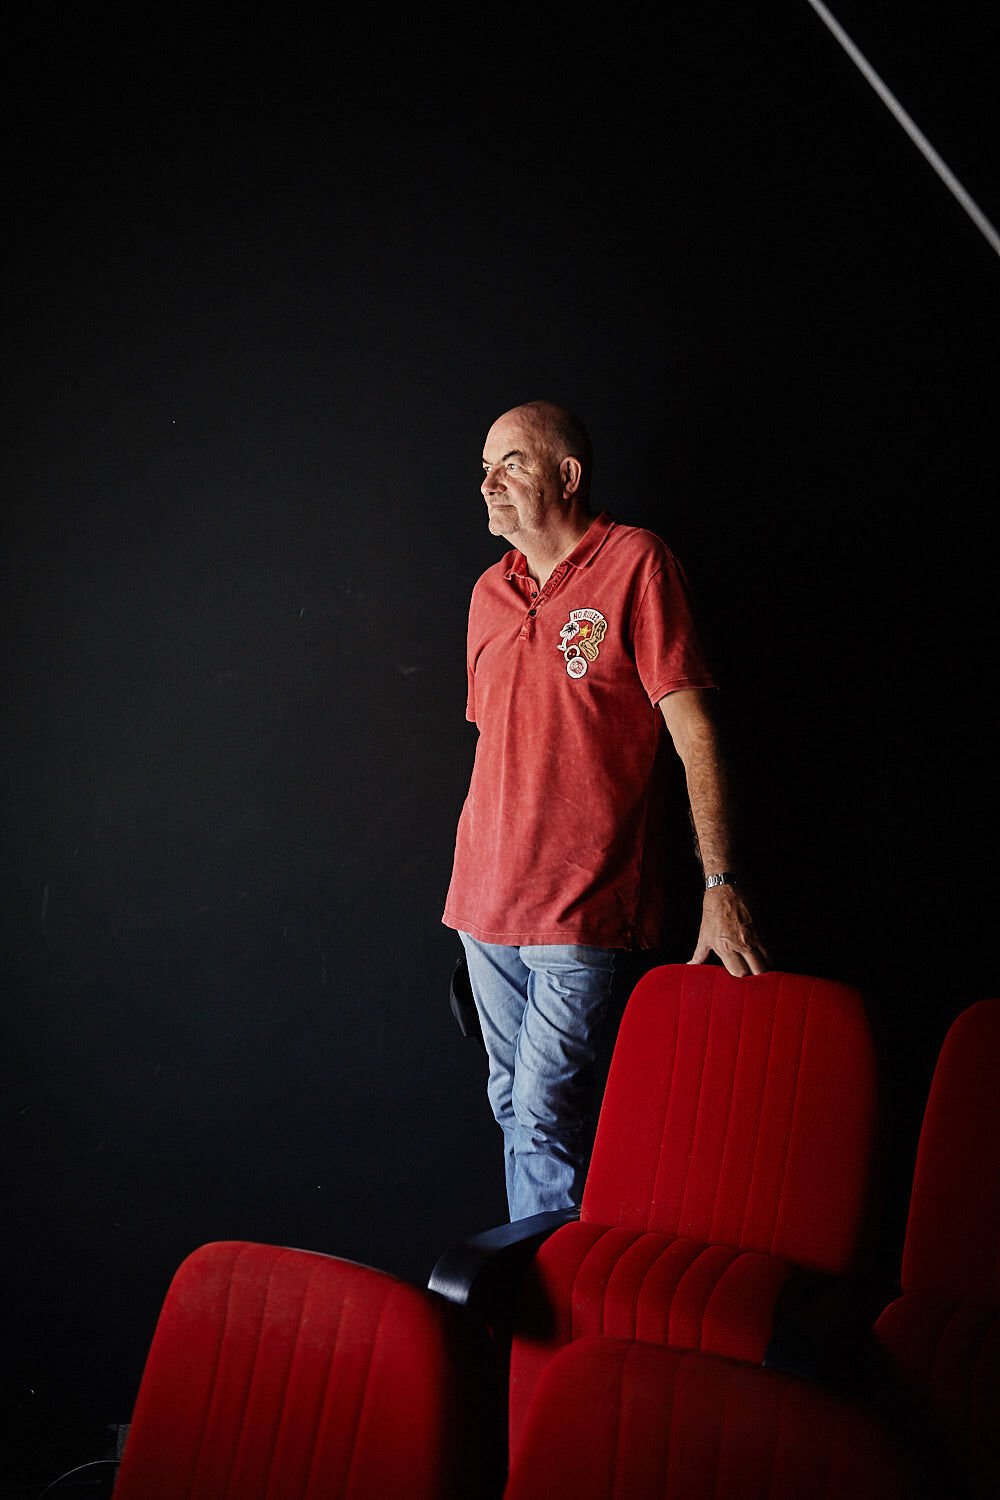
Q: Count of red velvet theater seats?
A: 4